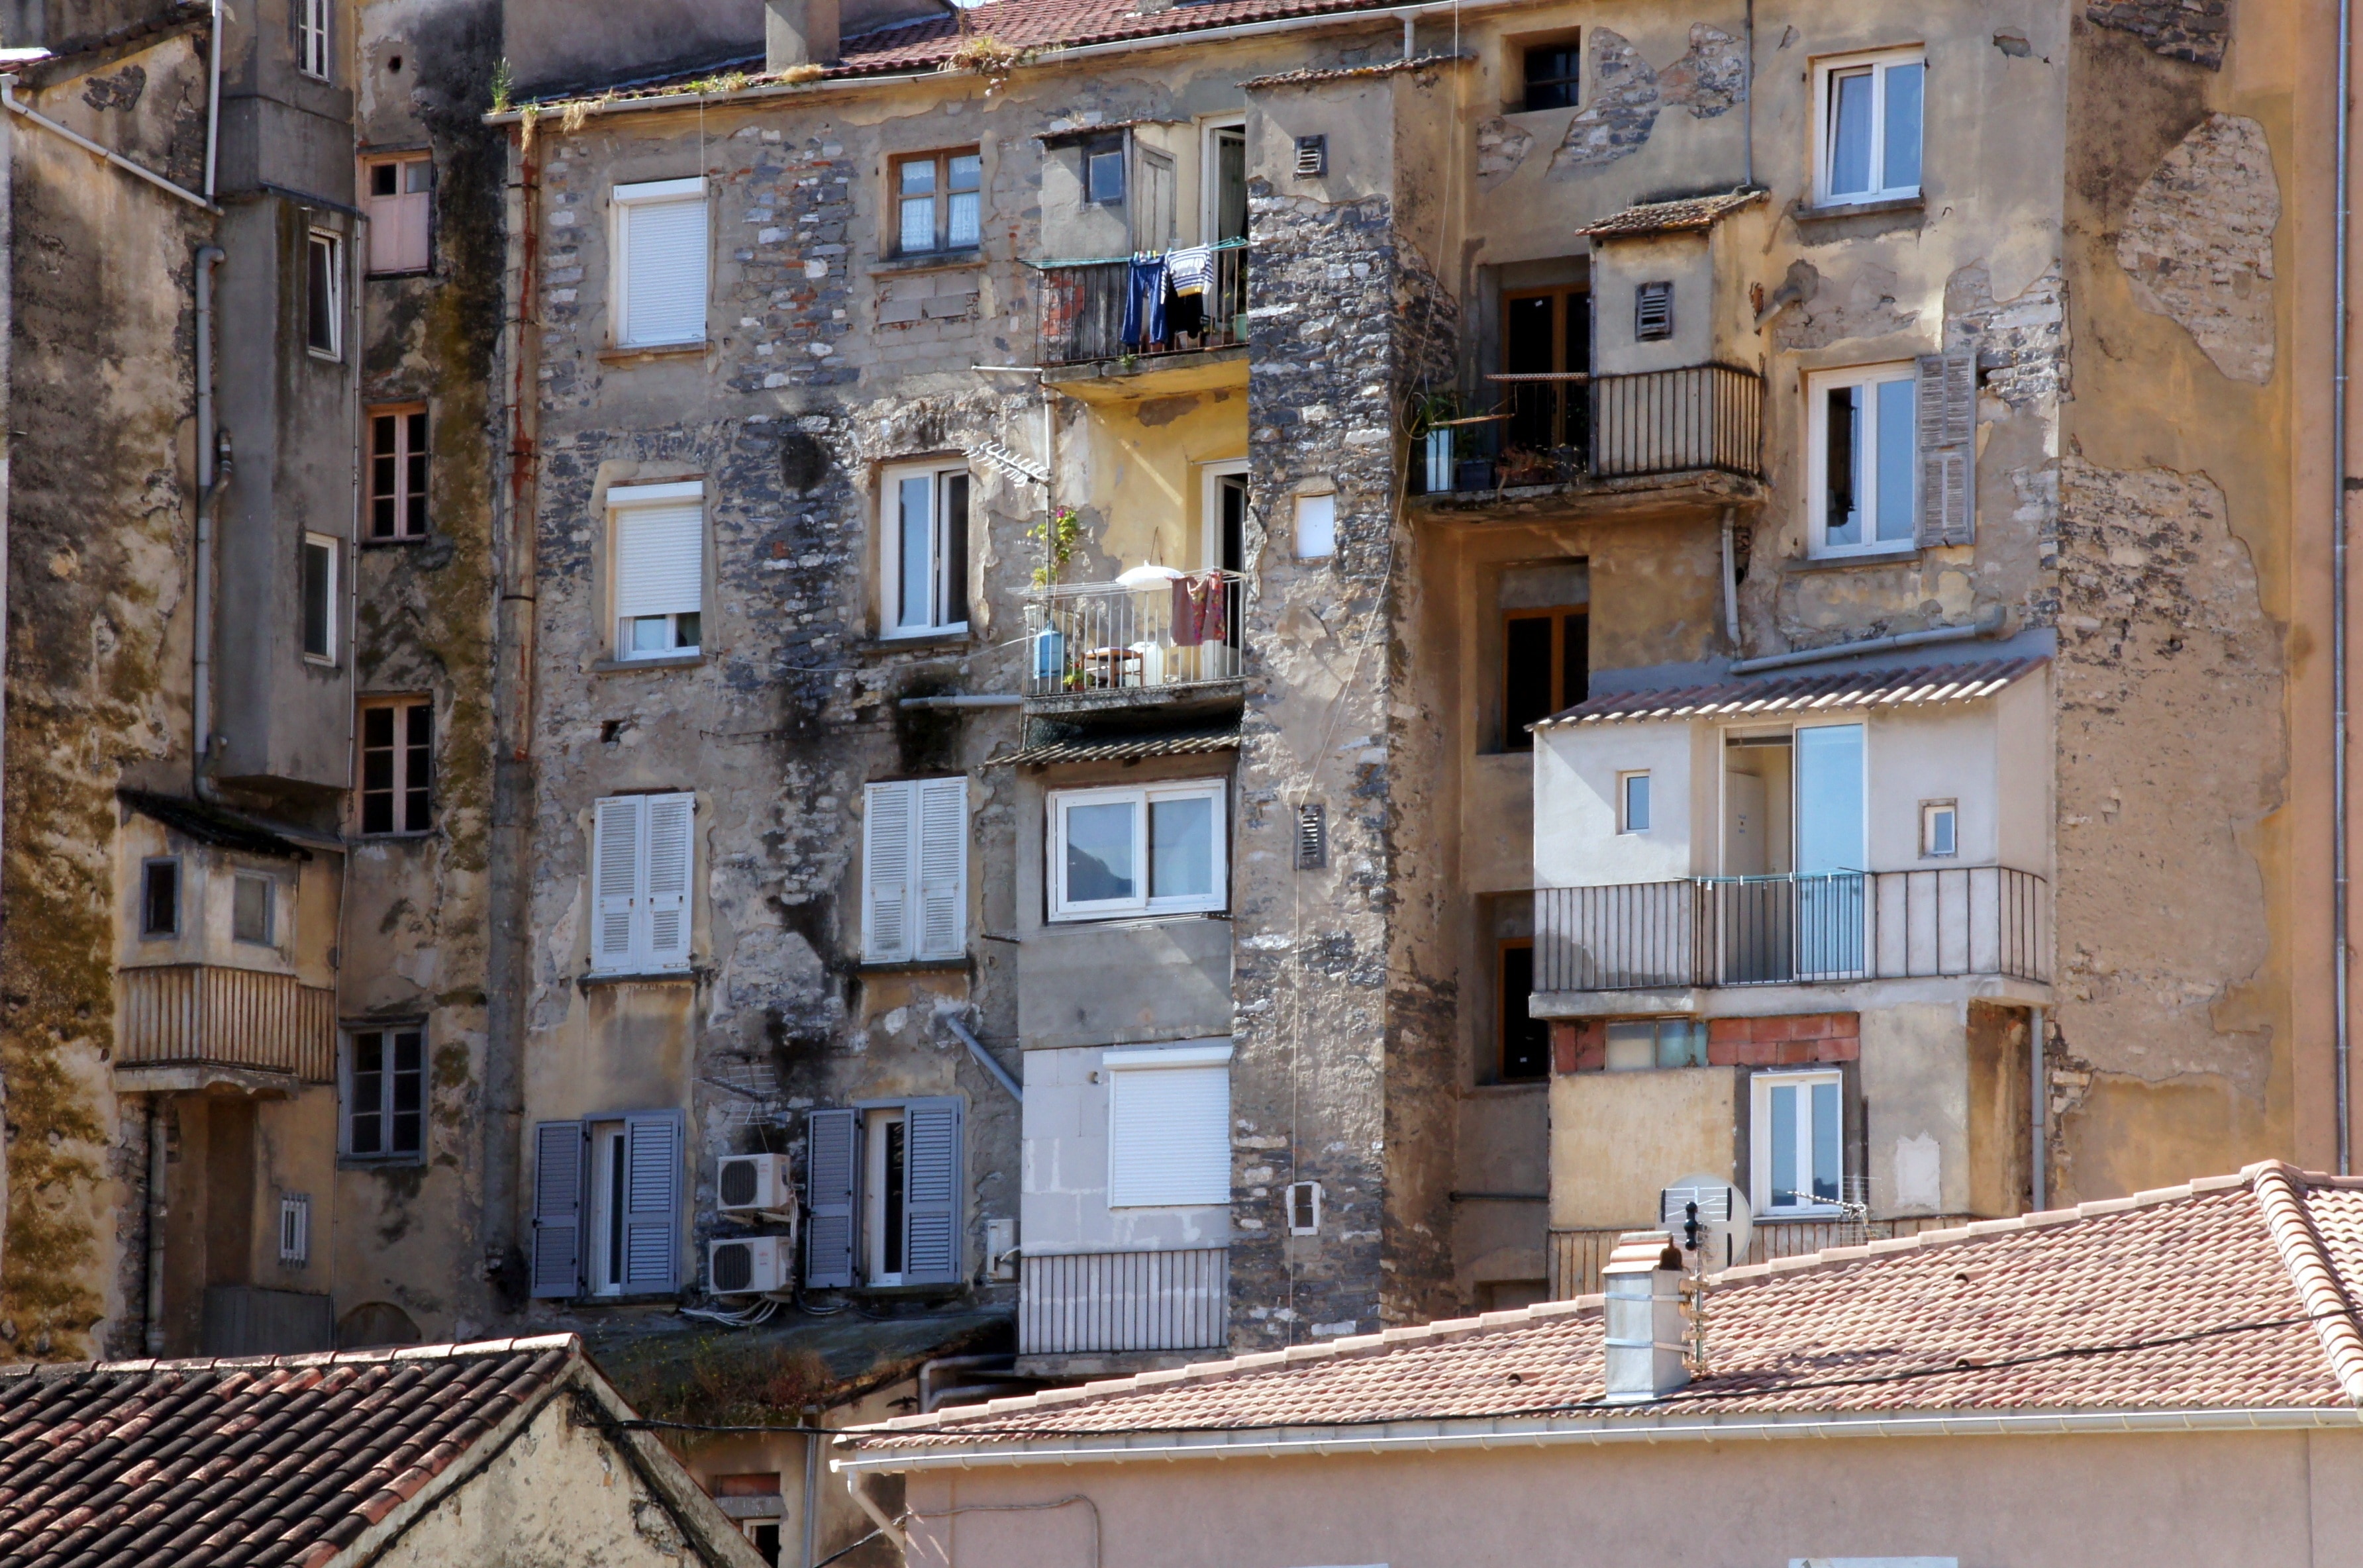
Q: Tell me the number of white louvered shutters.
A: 4